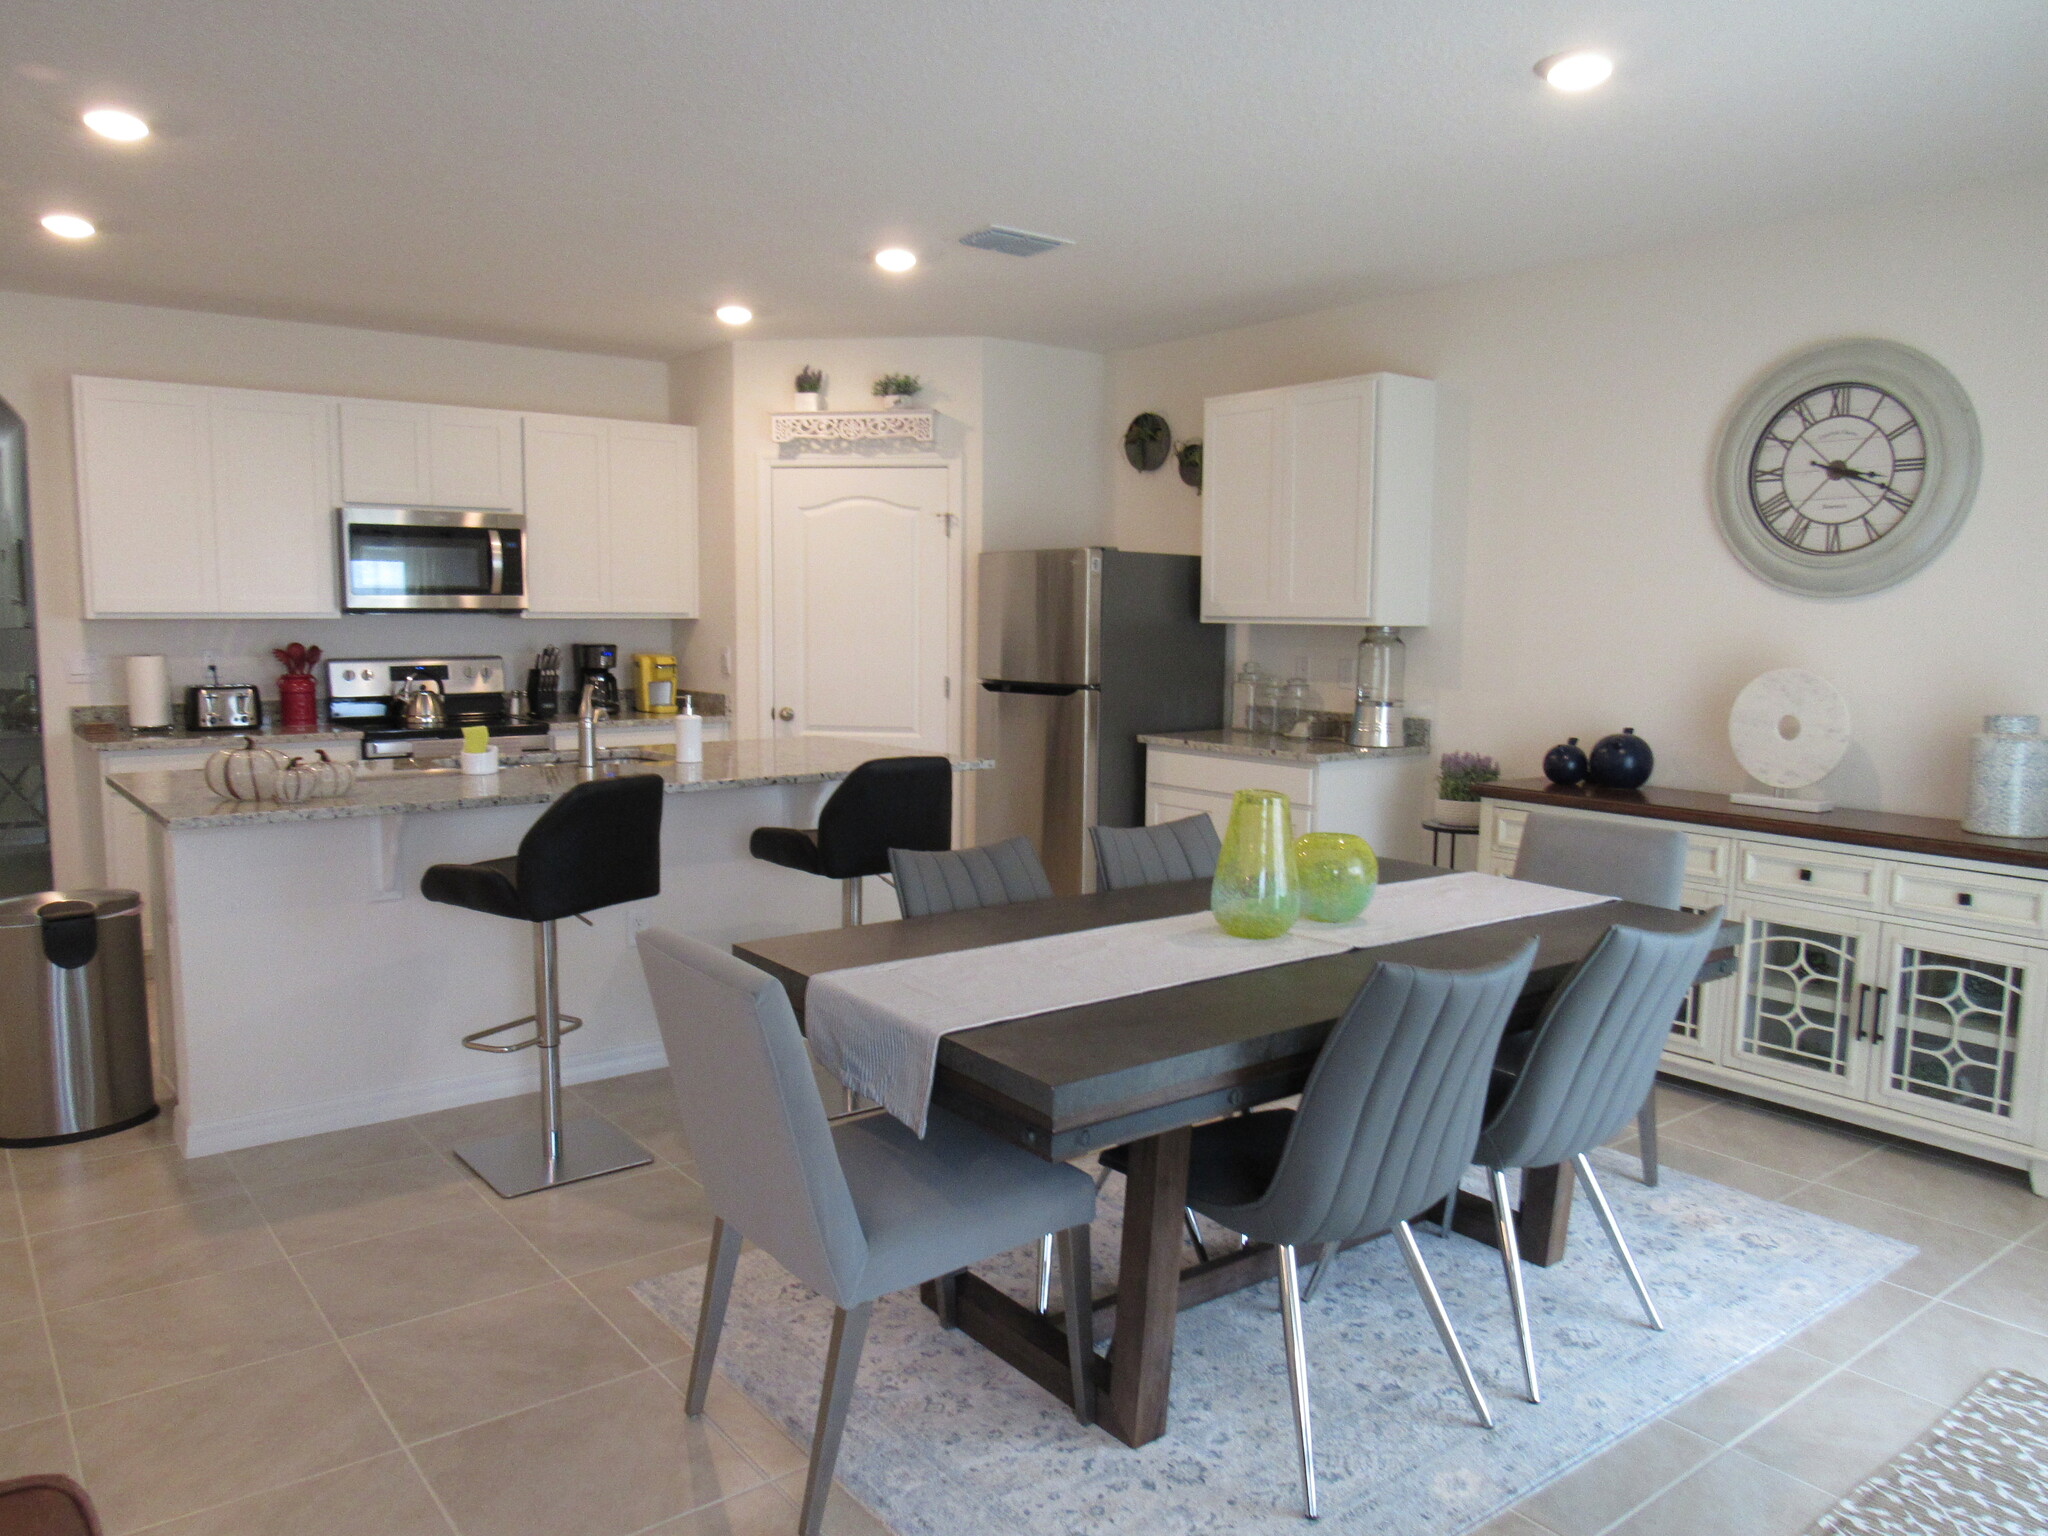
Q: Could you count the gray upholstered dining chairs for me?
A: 6